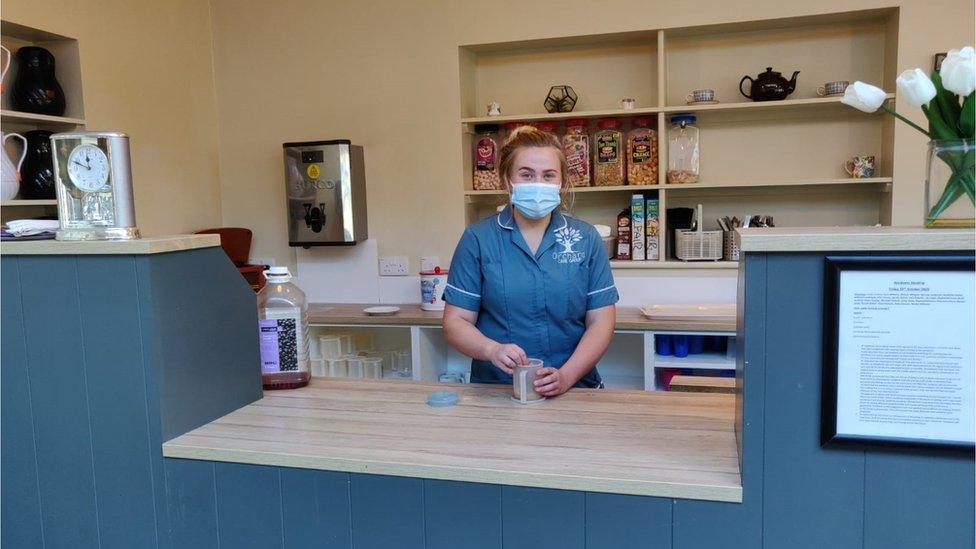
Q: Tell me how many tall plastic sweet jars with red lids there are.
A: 5